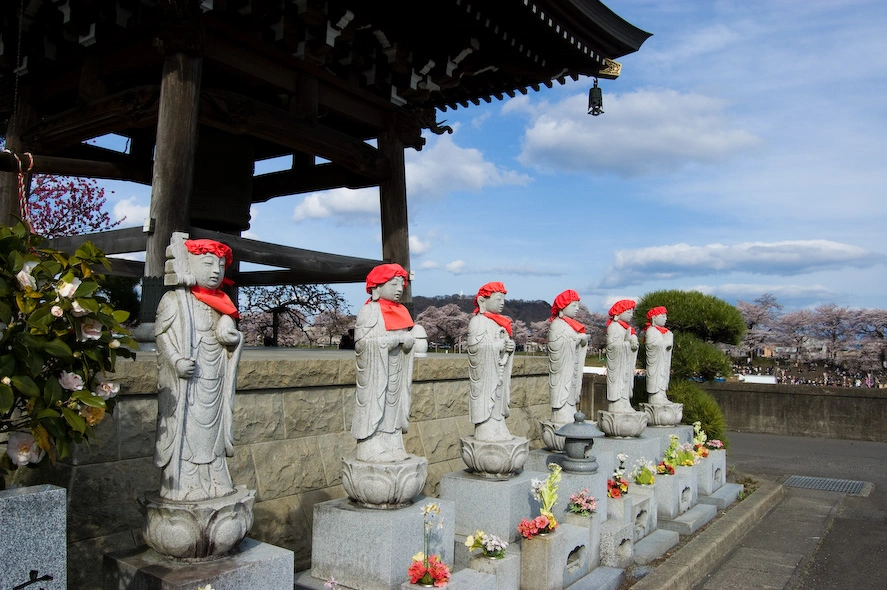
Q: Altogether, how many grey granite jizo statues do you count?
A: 6